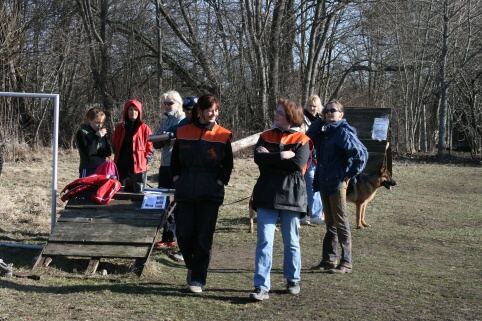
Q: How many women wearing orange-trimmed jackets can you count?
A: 2